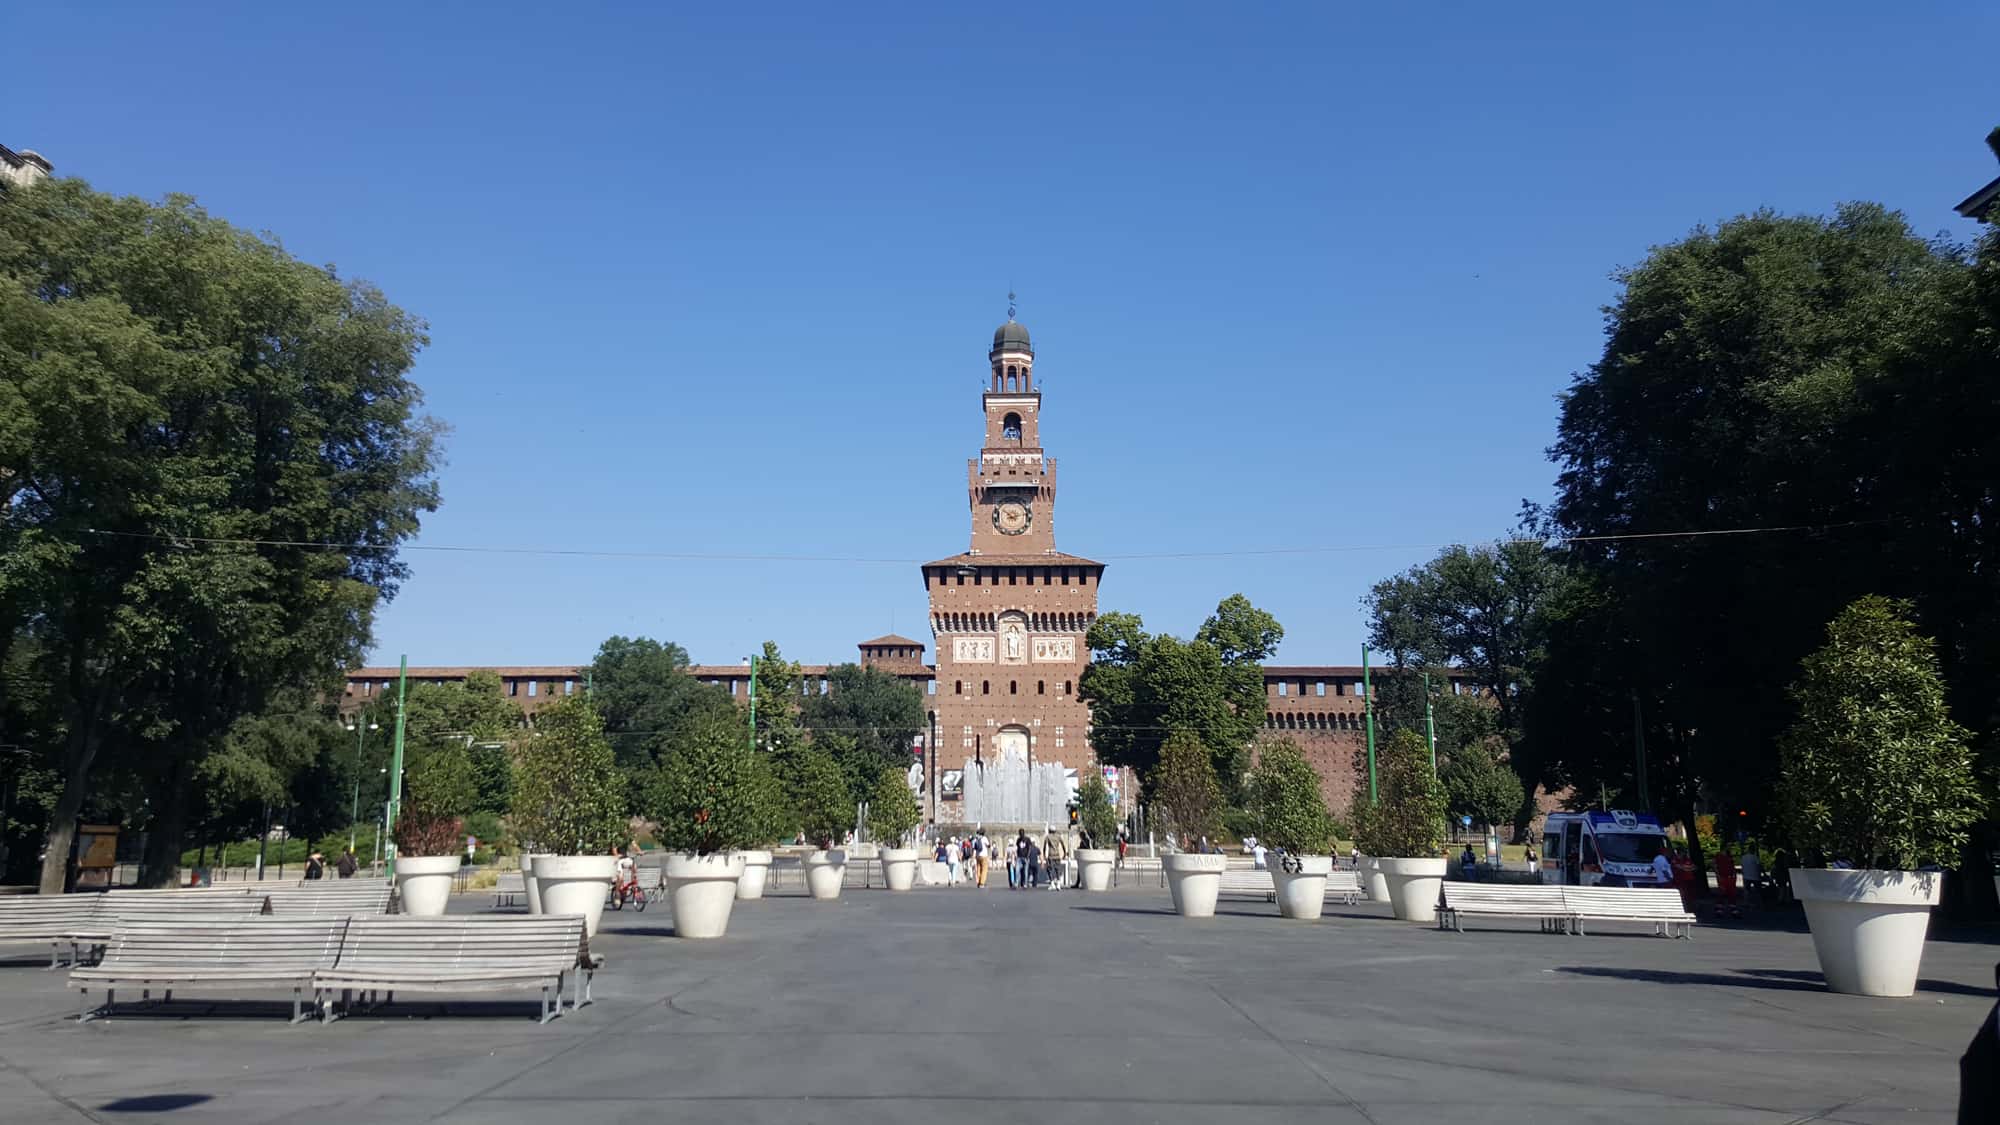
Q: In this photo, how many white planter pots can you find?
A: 13